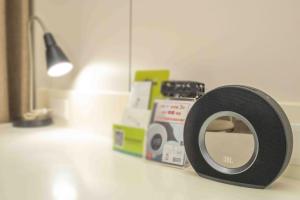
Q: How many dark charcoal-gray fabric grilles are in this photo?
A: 1